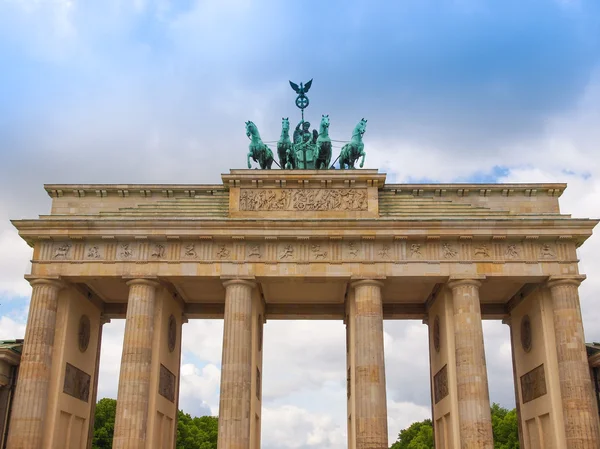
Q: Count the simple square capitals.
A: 6